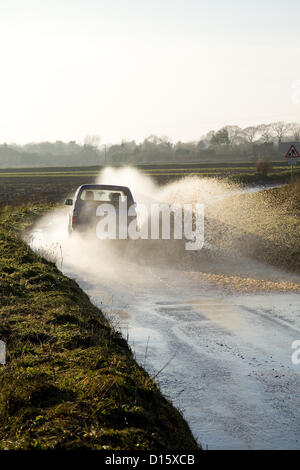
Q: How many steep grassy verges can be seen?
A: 2